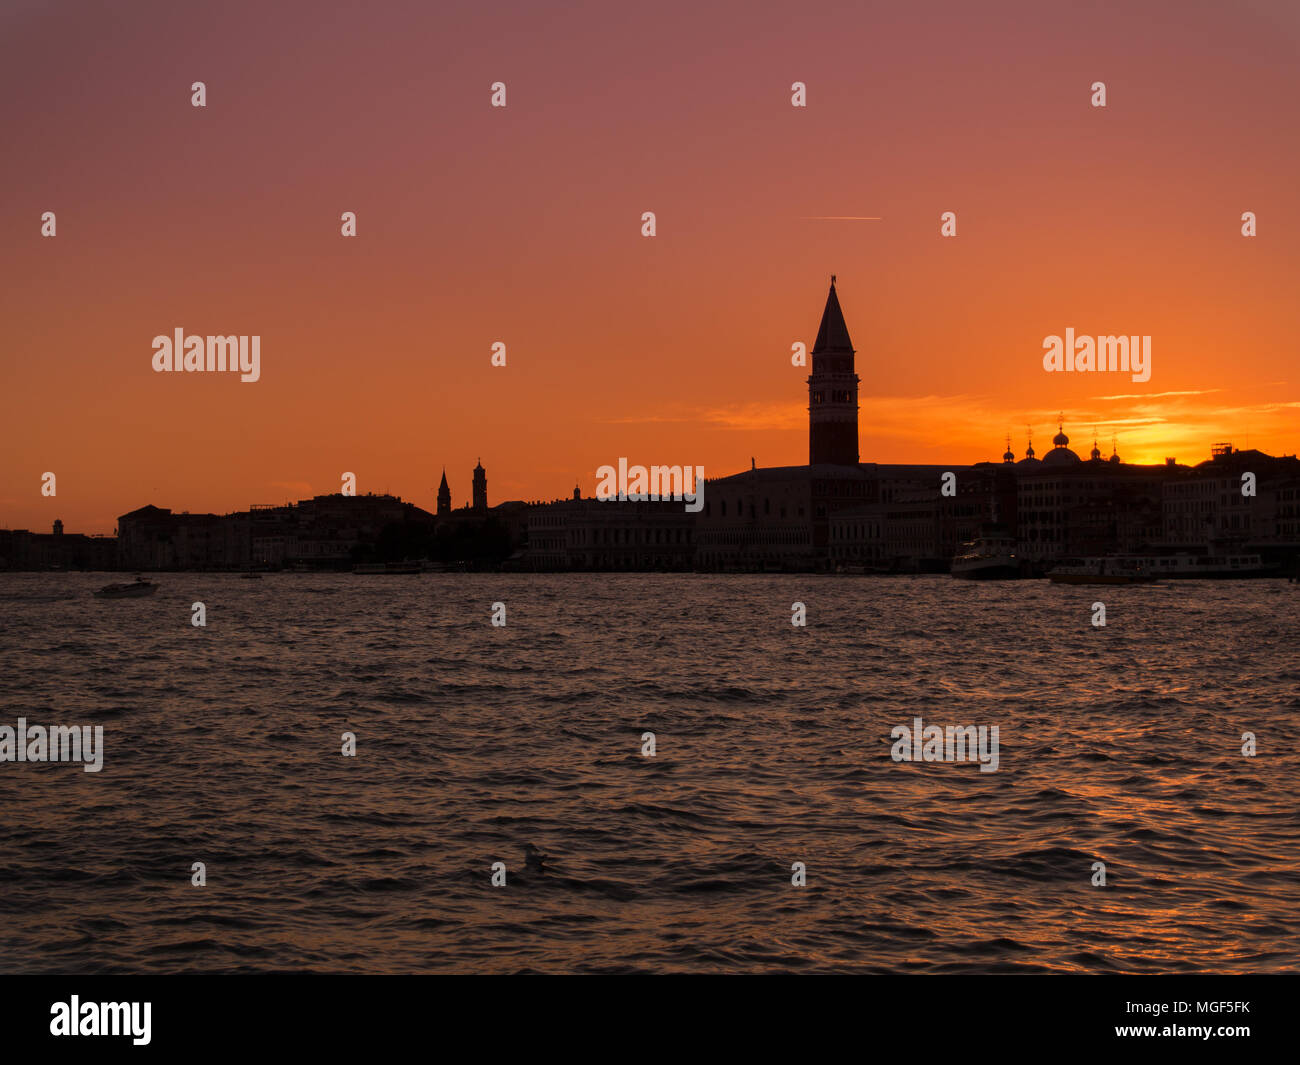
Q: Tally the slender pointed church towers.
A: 3